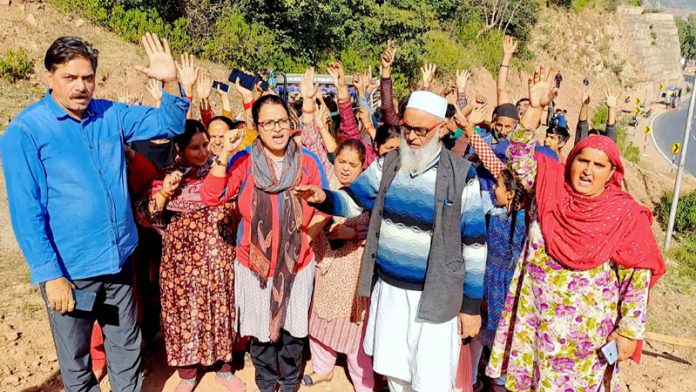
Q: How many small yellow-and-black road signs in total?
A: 5